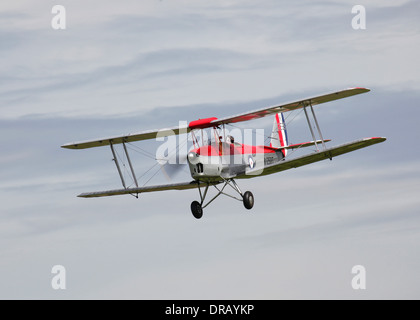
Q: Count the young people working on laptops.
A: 0